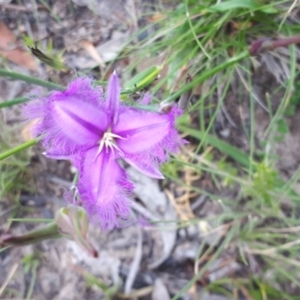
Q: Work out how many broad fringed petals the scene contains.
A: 3